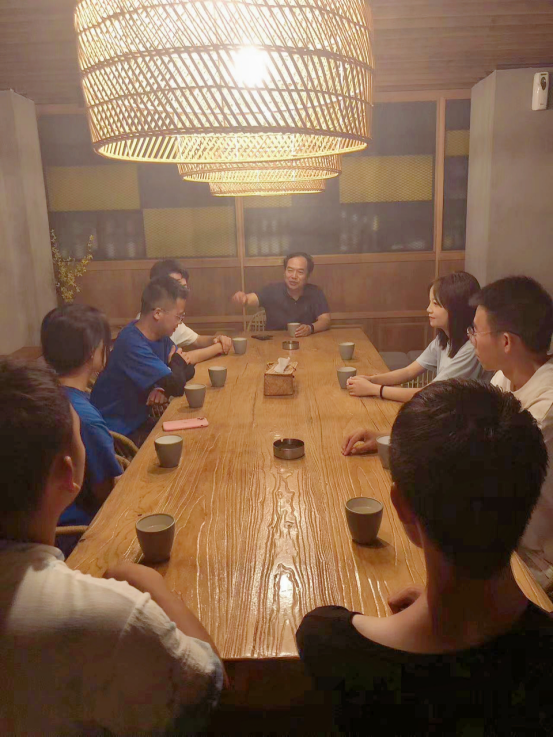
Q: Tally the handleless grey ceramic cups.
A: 10